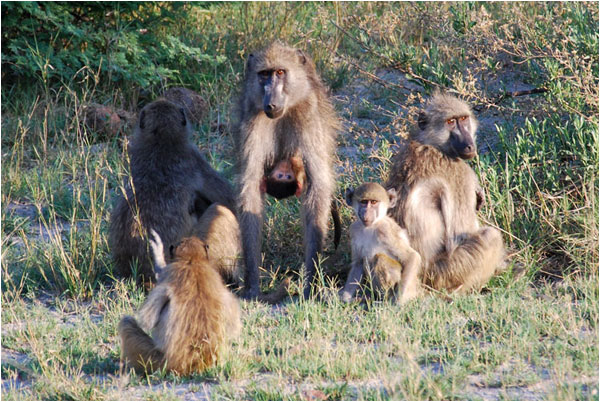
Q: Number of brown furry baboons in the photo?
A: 6